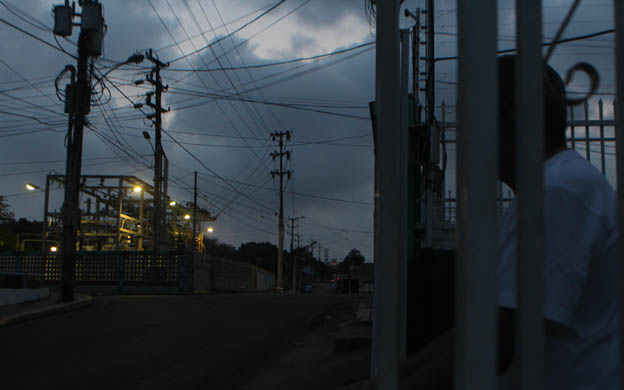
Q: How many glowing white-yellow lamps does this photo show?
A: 6